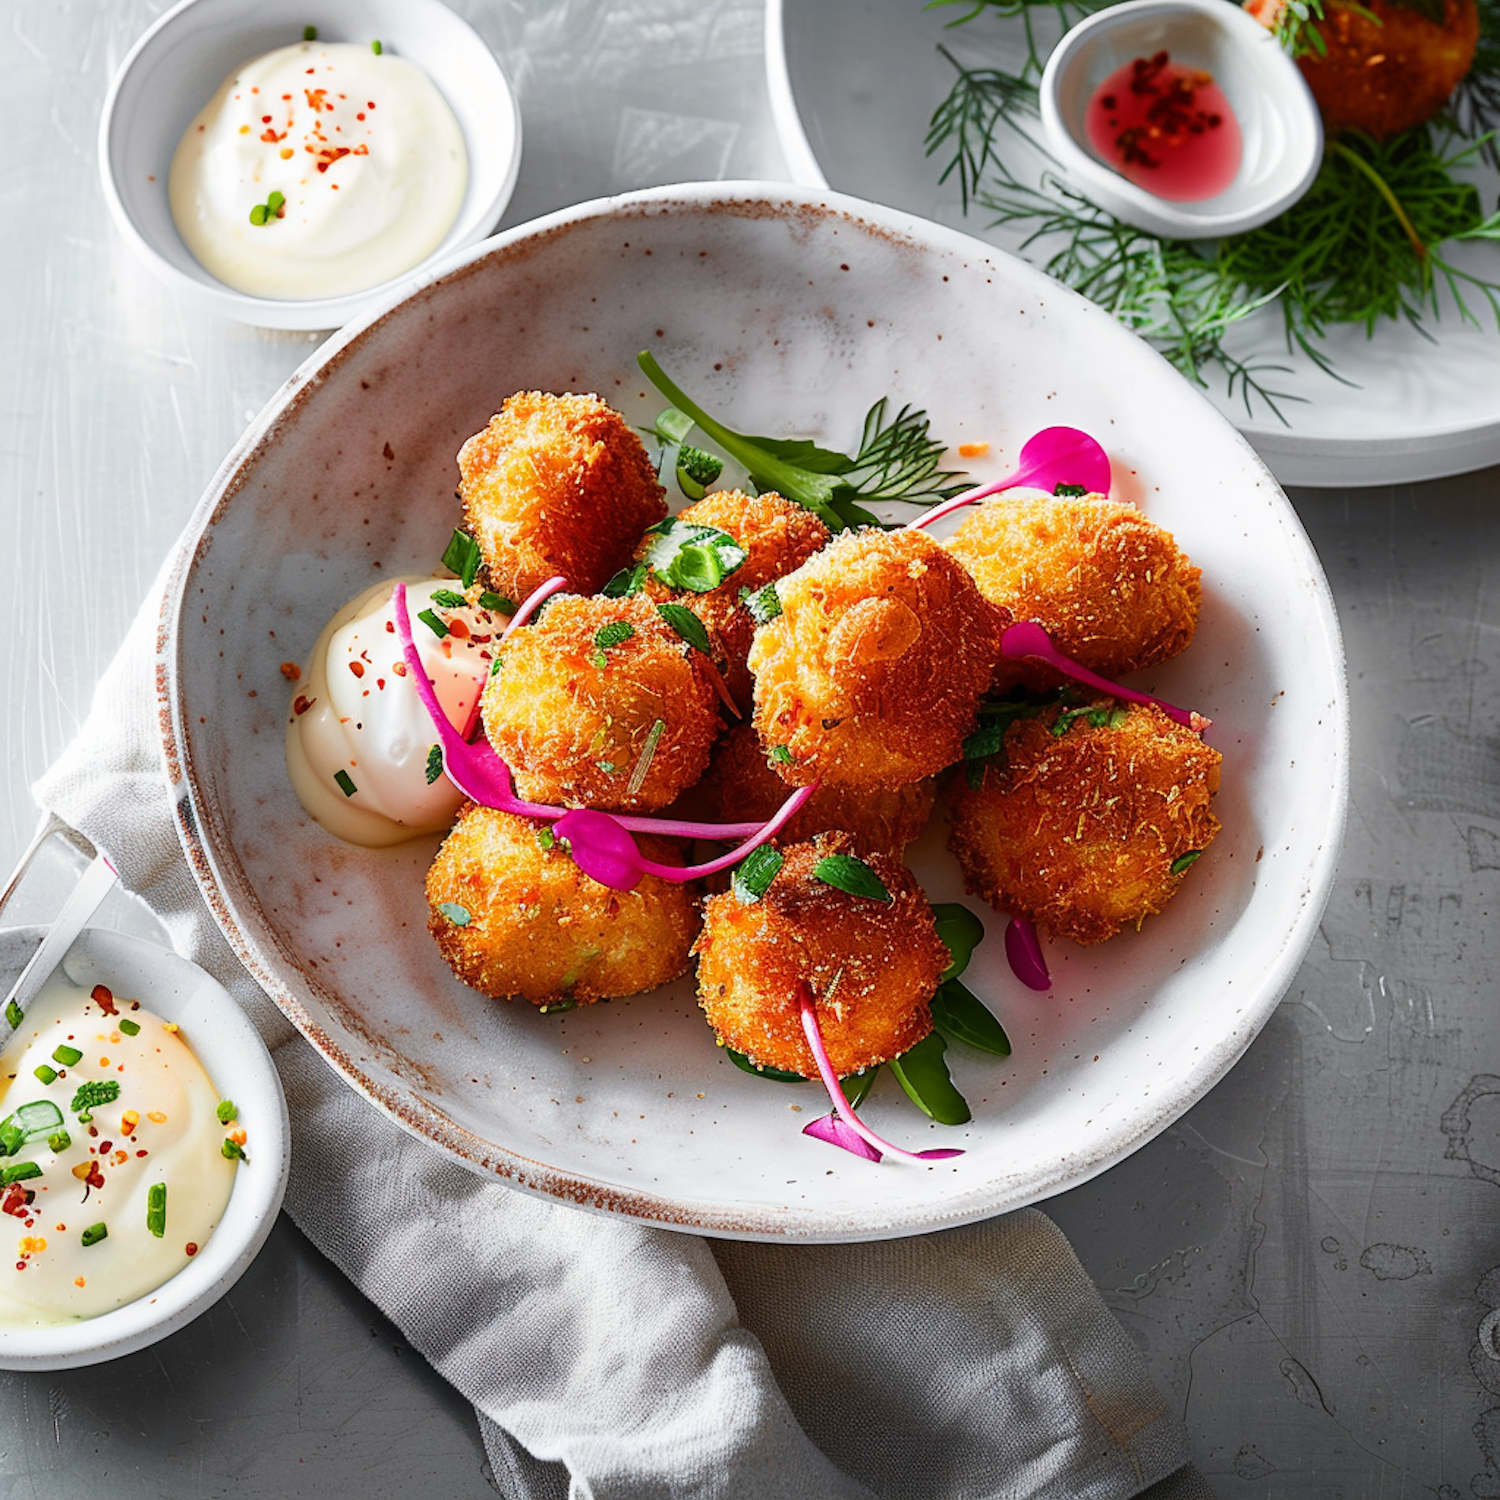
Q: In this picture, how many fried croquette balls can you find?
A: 10